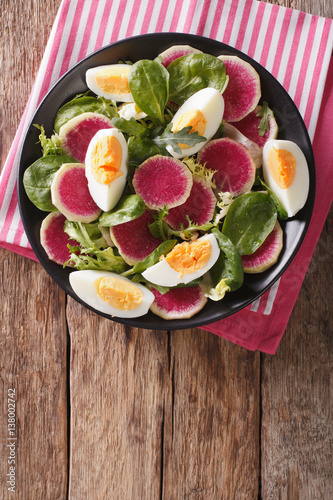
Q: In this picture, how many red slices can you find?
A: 12